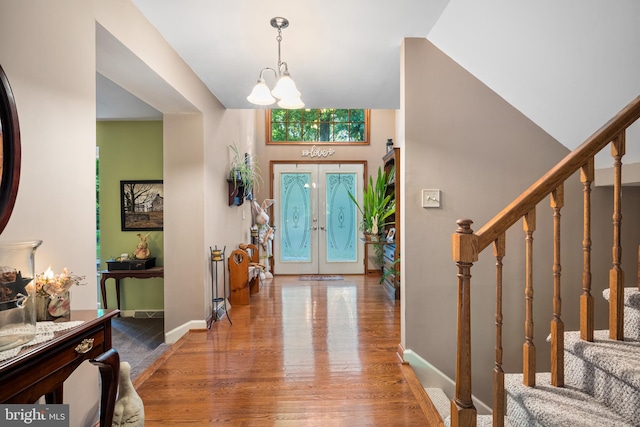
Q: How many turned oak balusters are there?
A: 5